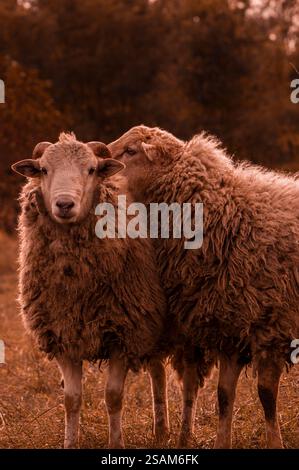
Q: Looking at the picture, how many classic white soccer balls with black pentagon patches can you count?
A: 0